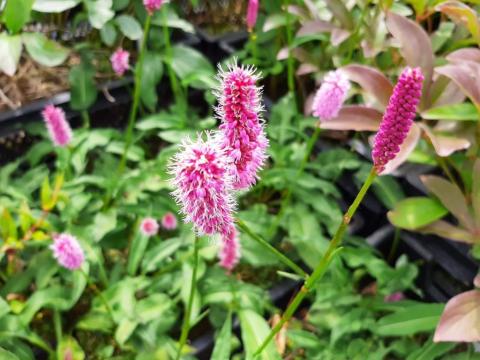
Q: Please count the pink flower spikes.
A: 12